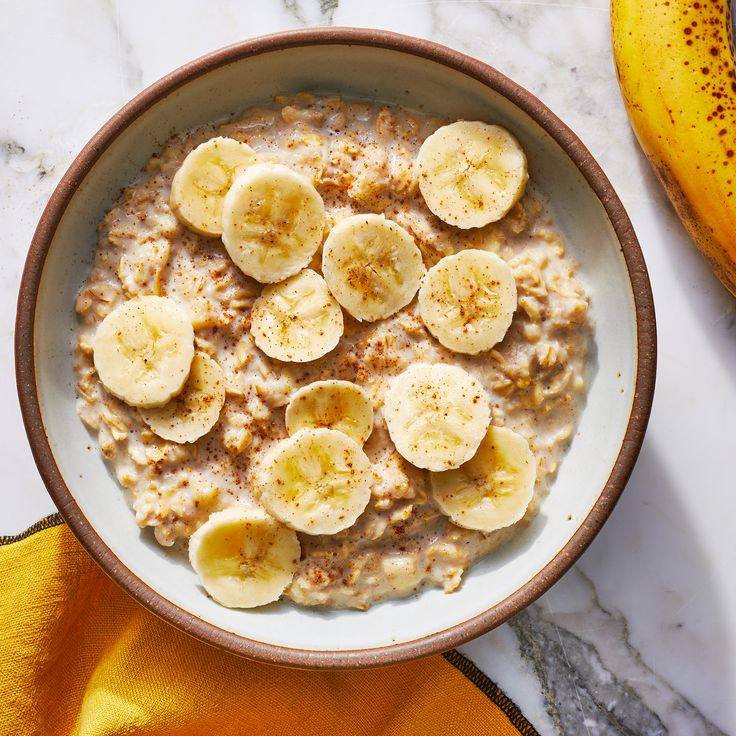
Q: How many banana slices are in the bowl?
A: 13